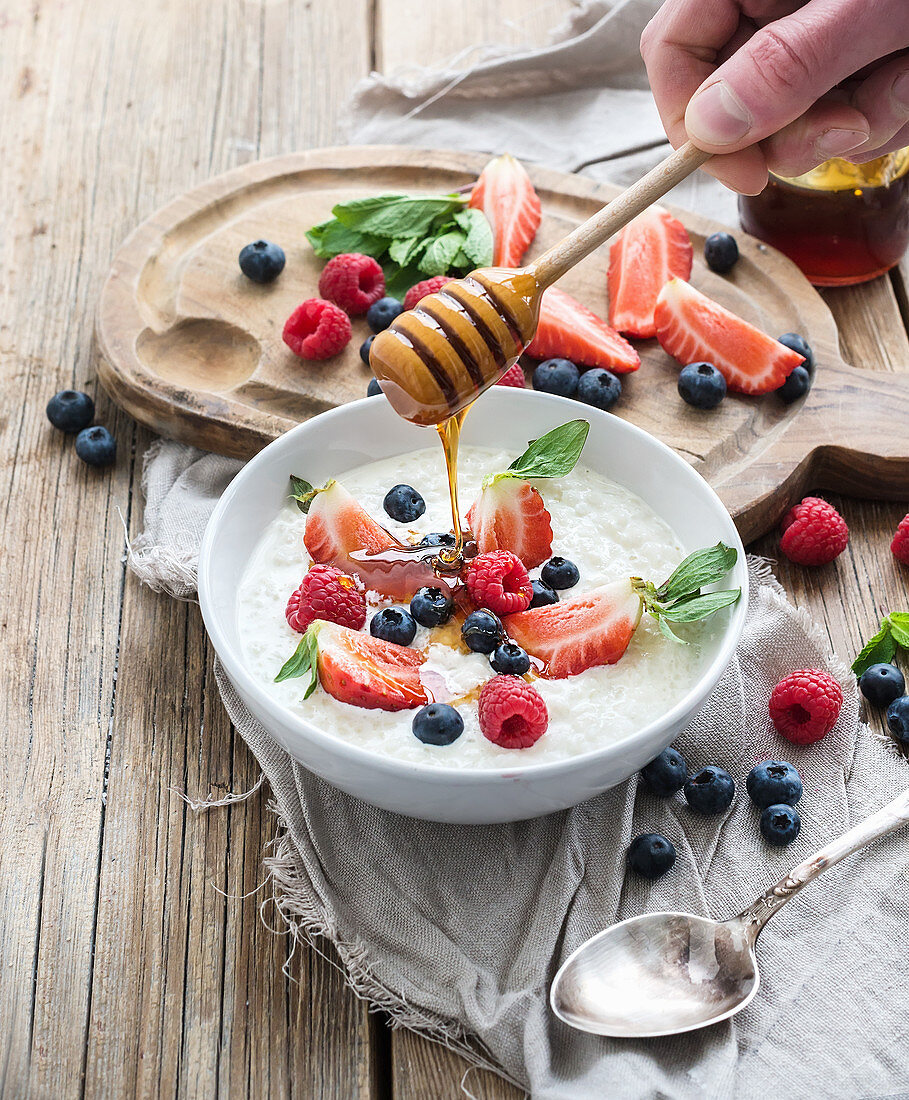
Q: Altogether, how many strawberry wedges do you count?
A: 8